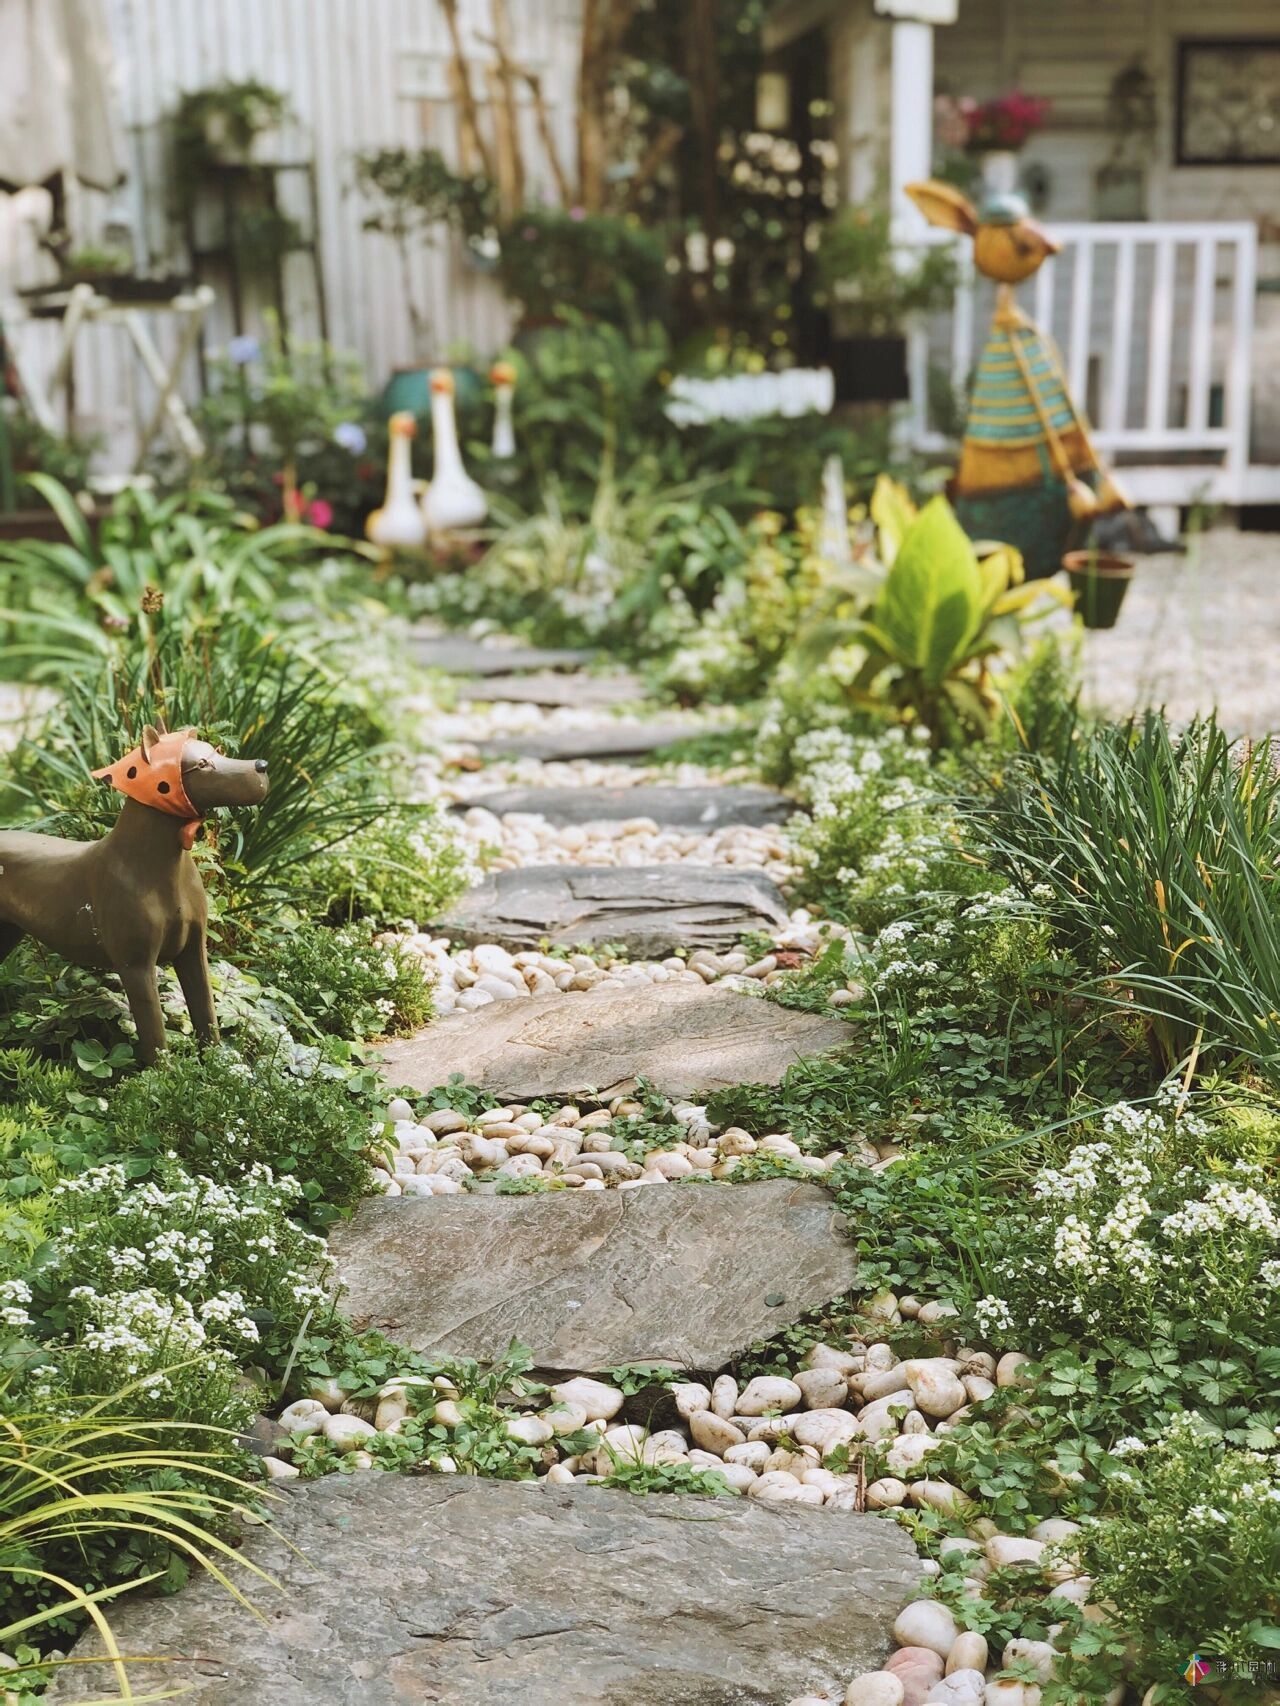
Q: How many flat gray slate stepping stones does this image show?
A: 8